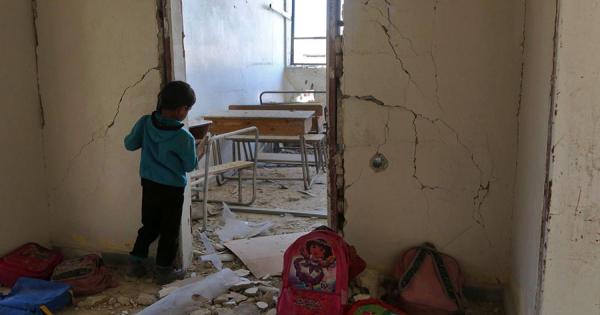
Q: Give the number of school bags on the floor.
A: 6